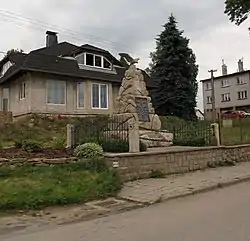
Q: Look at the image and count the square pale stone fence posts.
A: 3